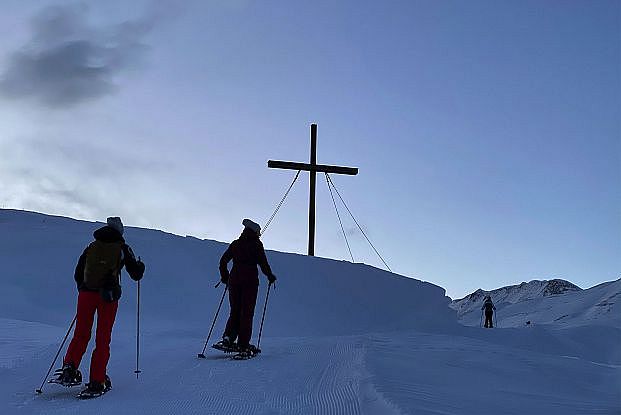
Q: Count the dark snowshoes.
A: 4